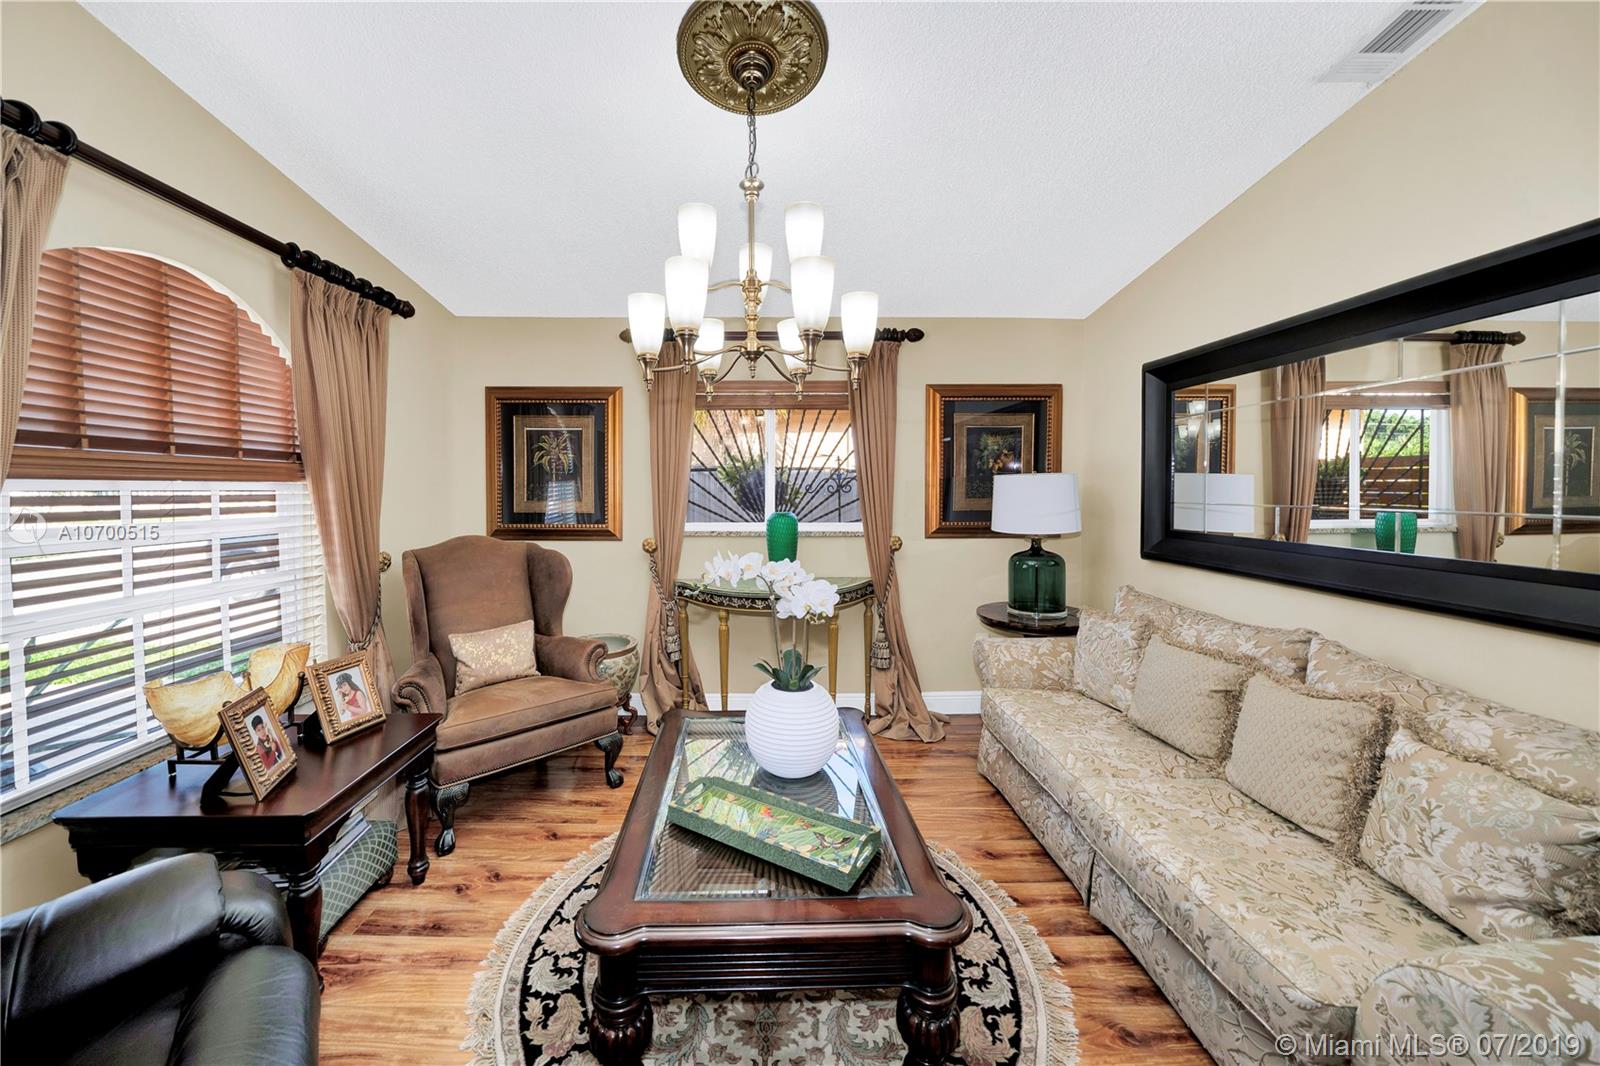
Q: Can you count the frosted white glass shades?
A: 9